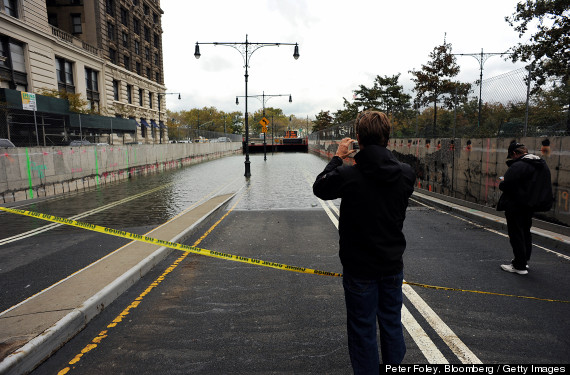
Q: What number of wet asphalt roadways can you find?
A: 2